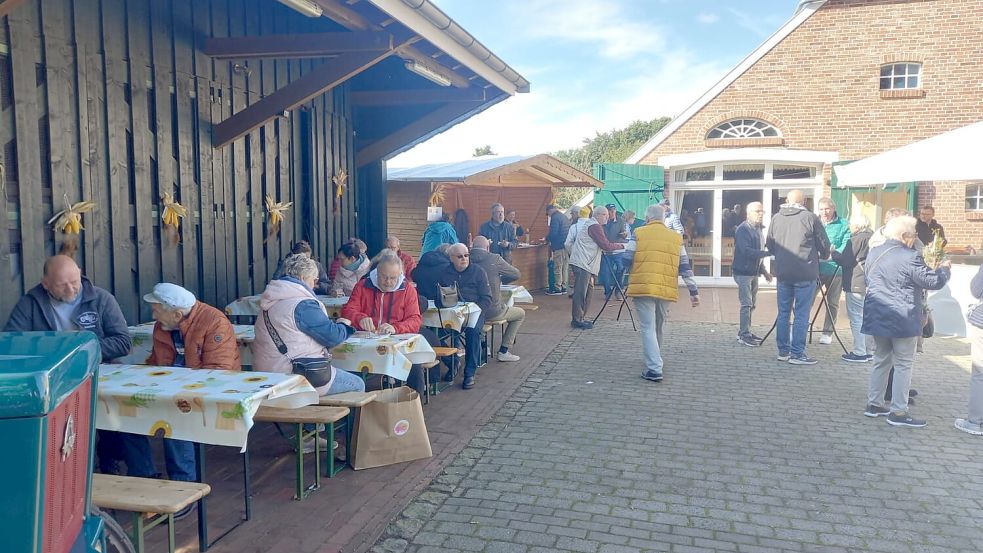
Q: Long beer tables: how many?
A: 4